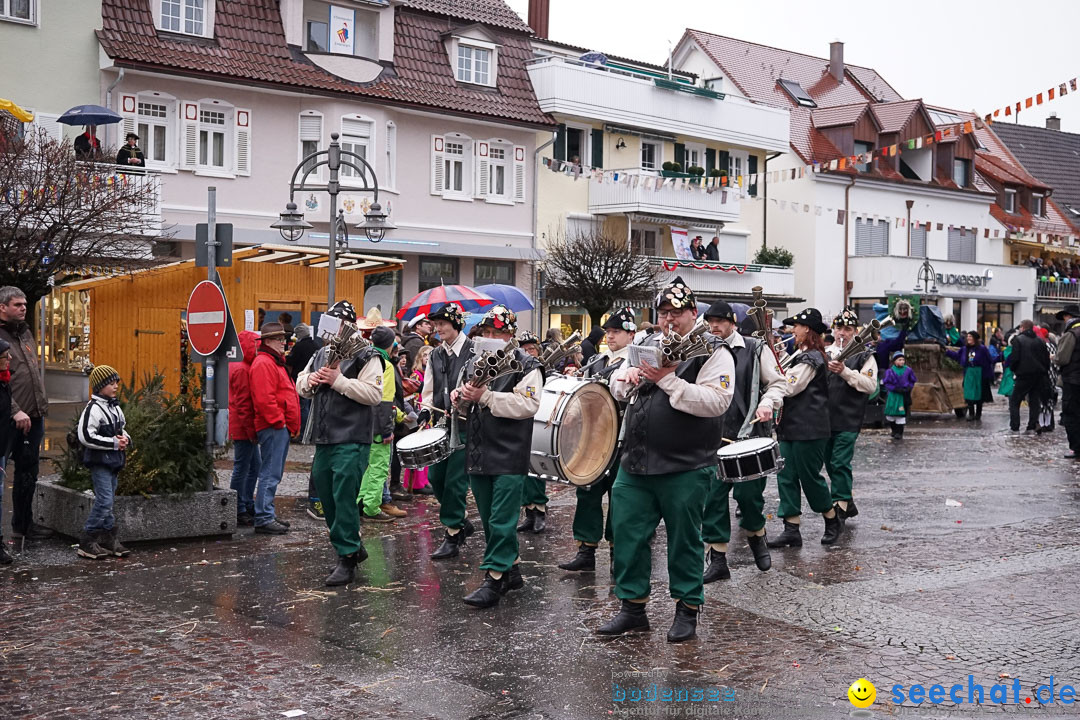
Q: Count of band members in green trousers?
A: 9